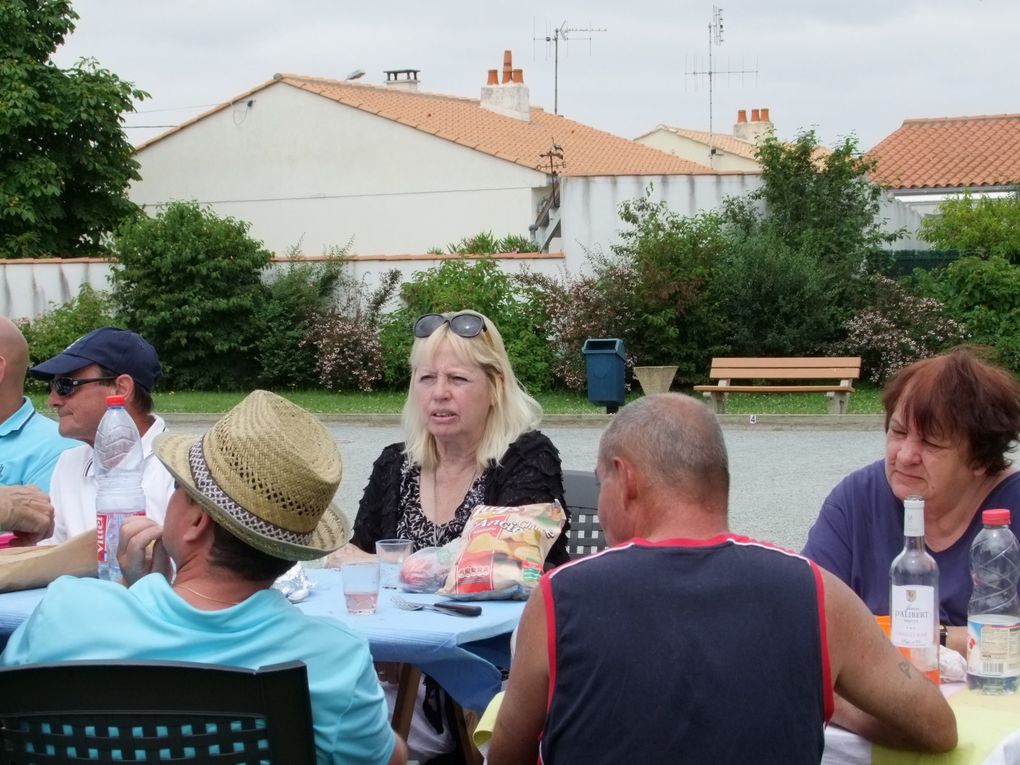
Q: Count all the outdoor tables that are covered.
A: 2